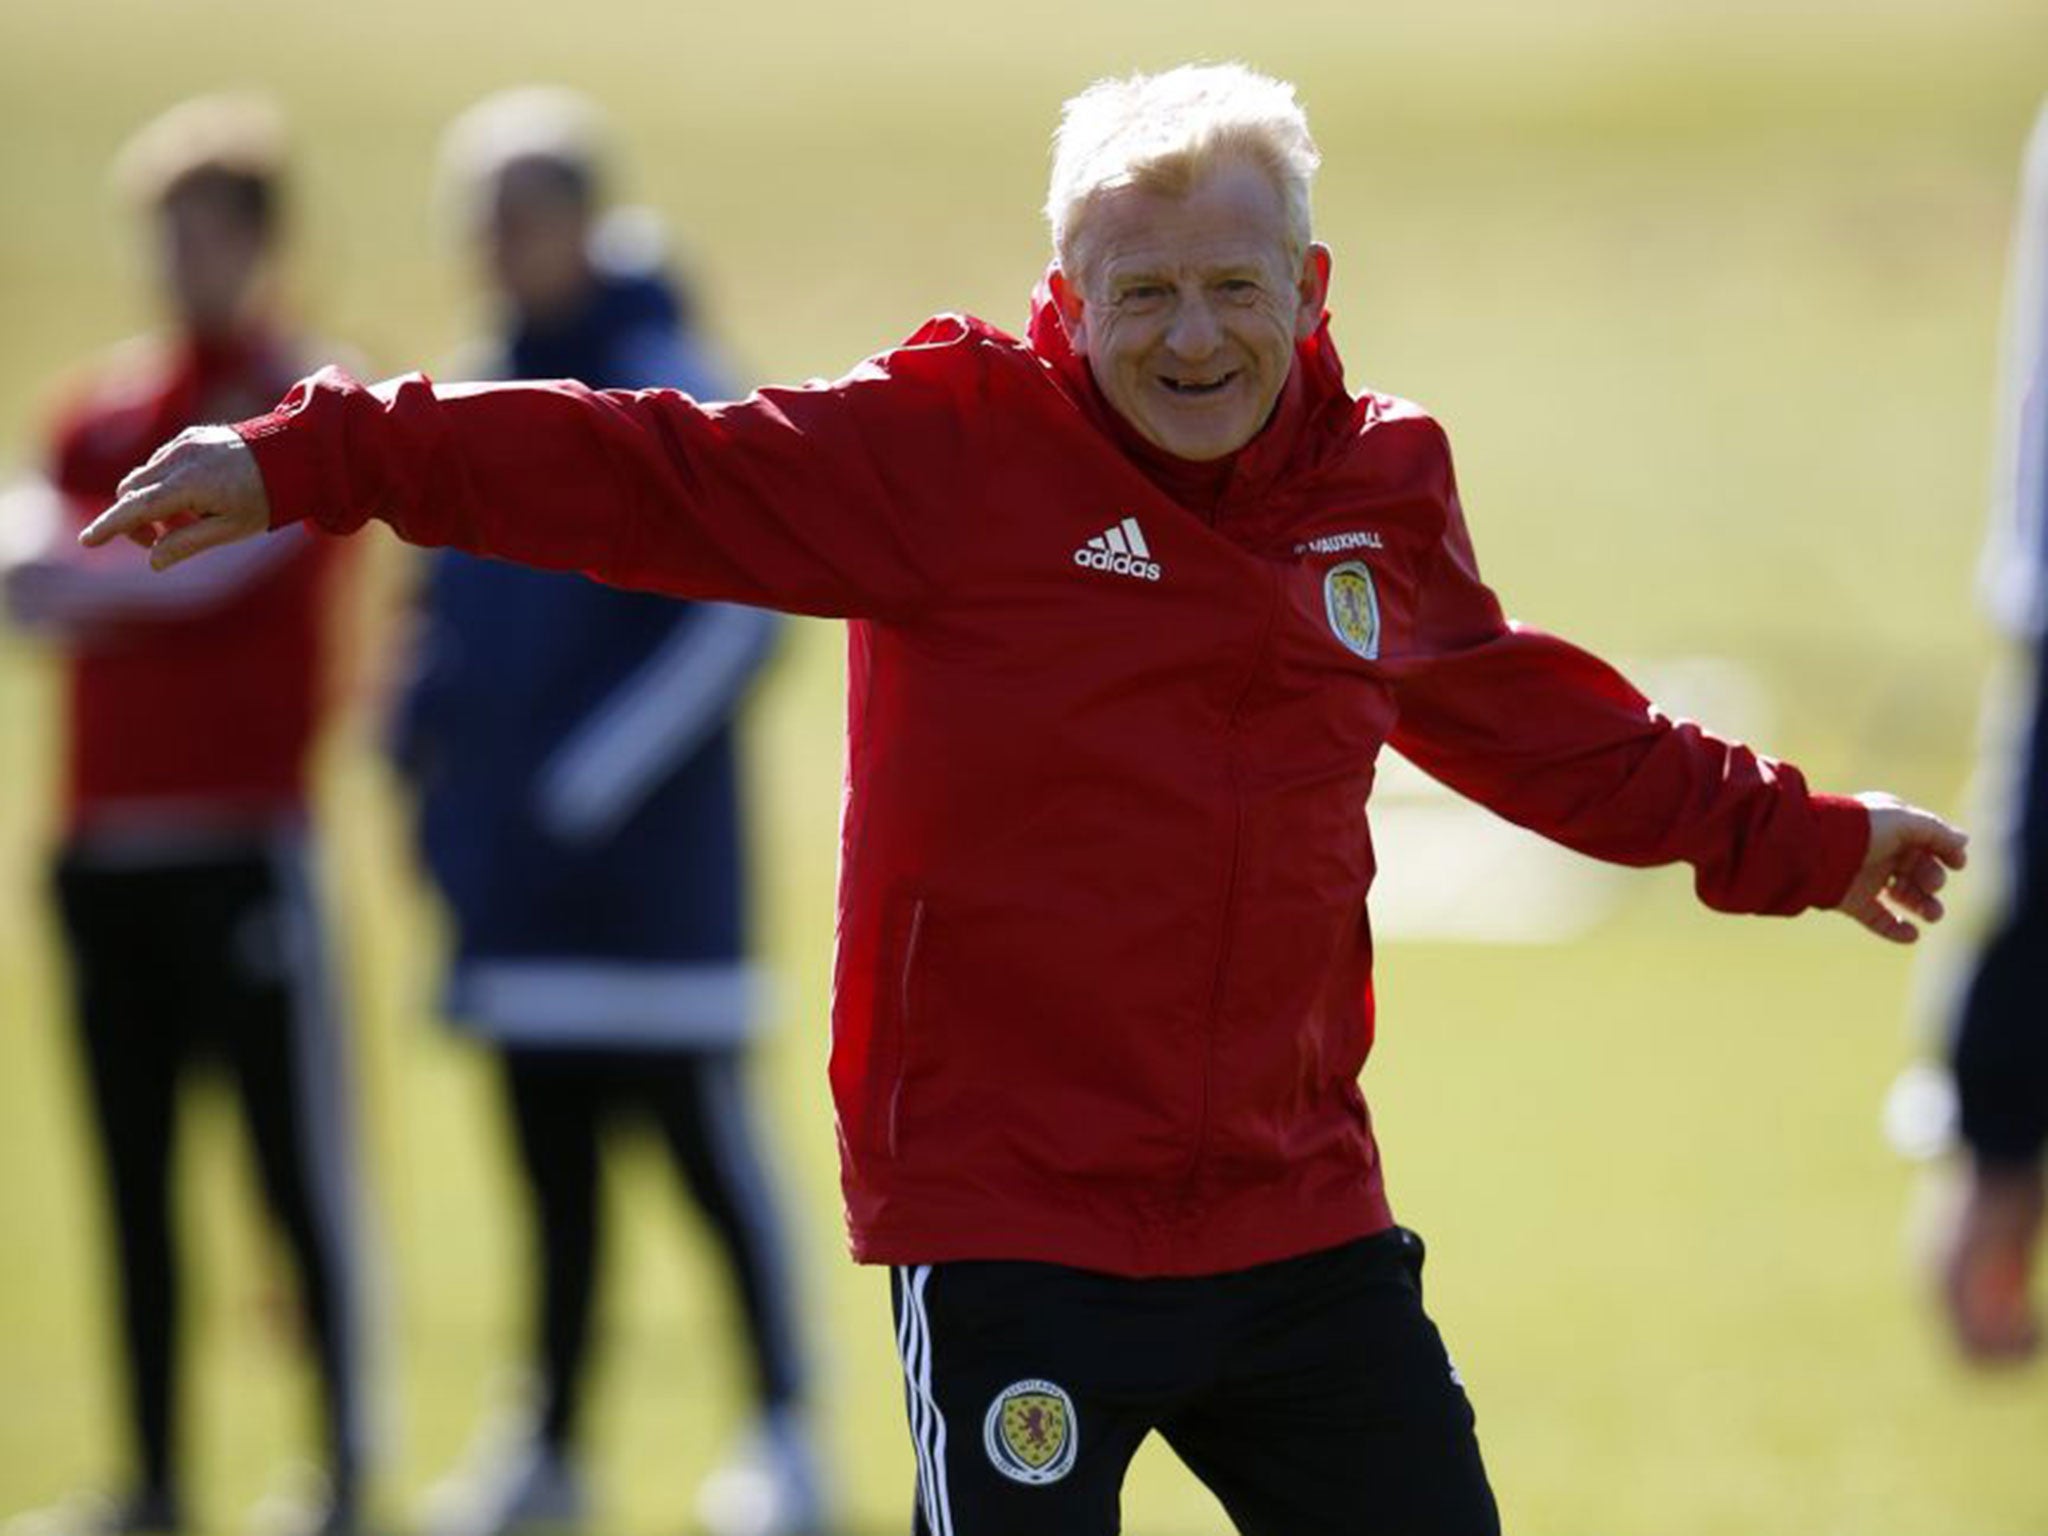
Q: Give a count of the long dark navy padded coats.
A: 1